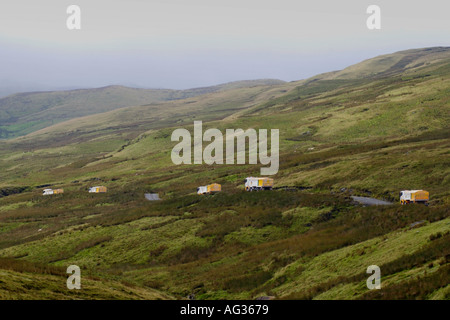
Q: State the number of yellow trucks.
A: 5